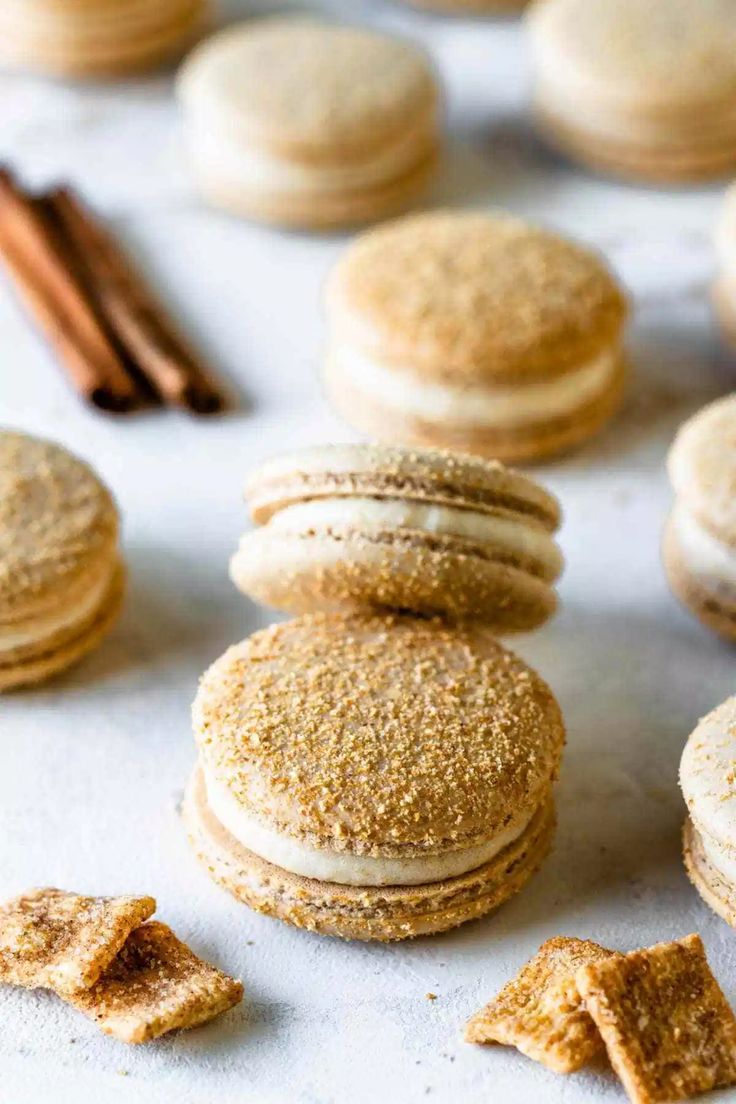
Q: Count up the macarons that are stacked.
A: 2